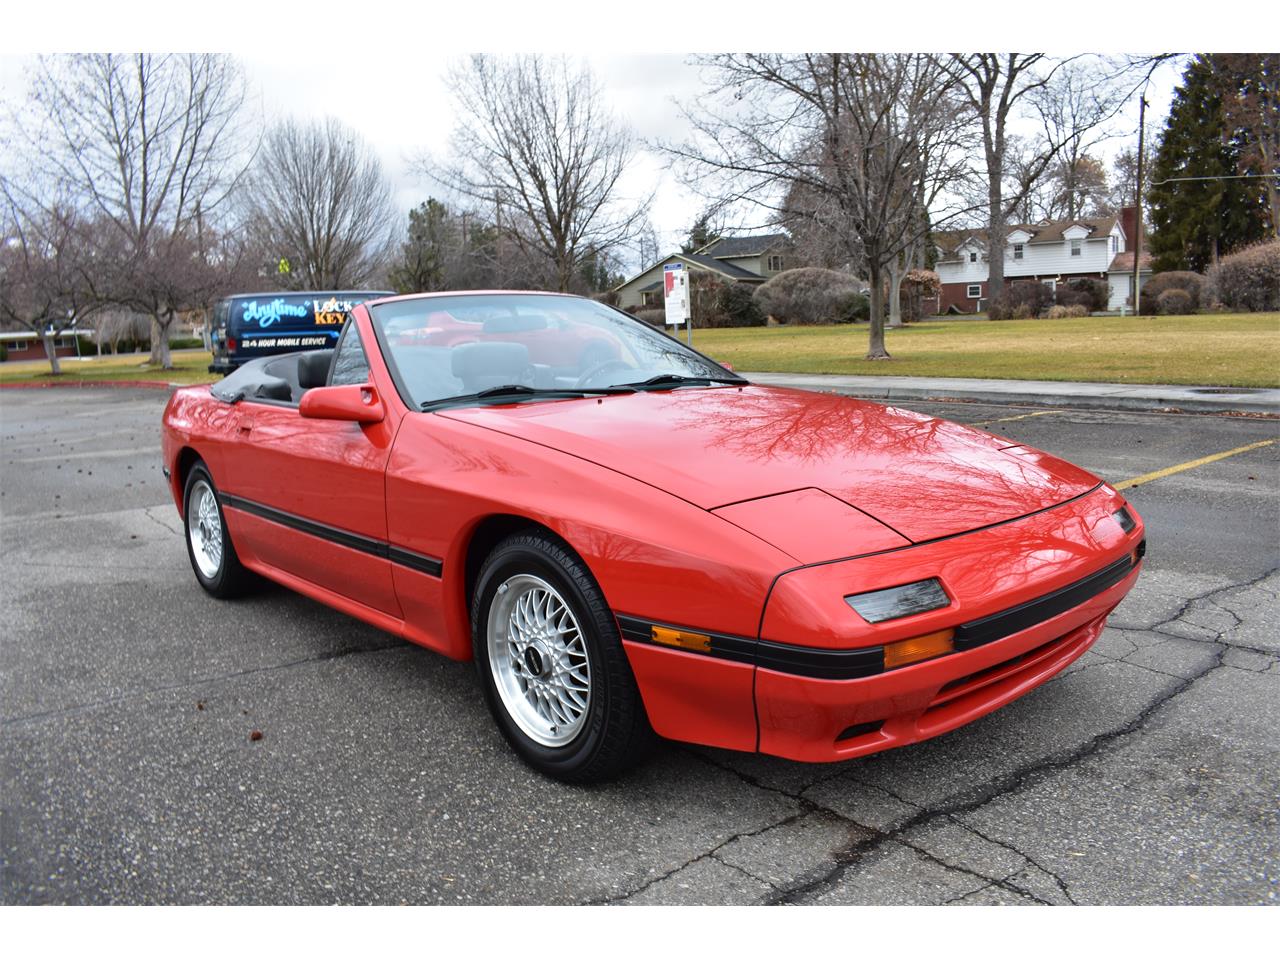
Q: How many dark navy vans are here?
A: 1